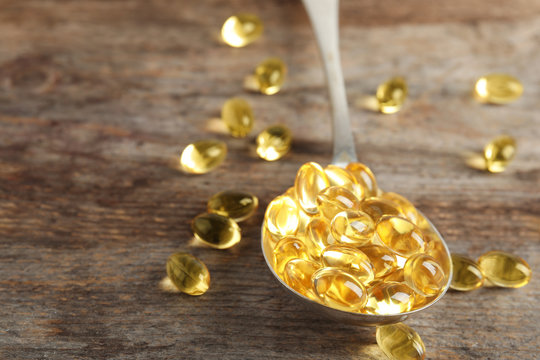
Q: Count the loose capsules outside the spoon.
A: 14